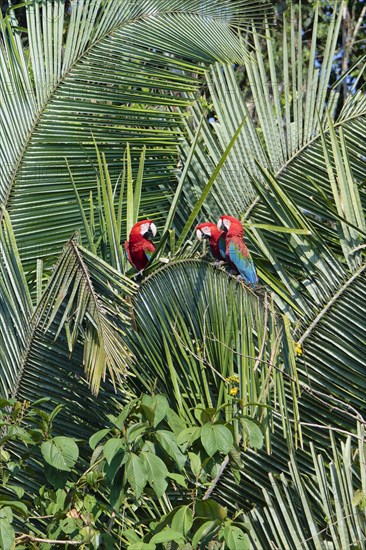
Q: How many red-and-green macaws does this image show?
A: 3